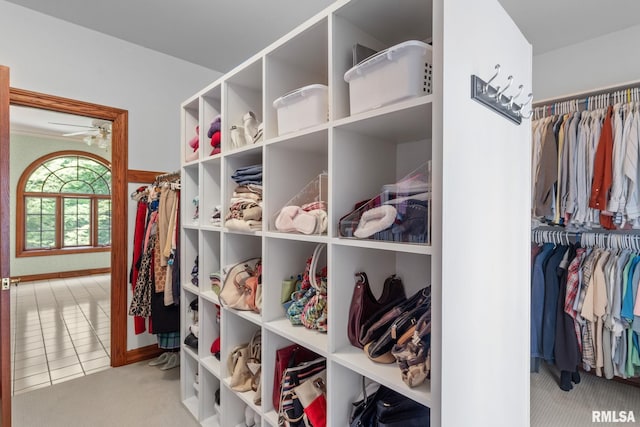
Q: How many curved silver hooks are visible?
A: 4